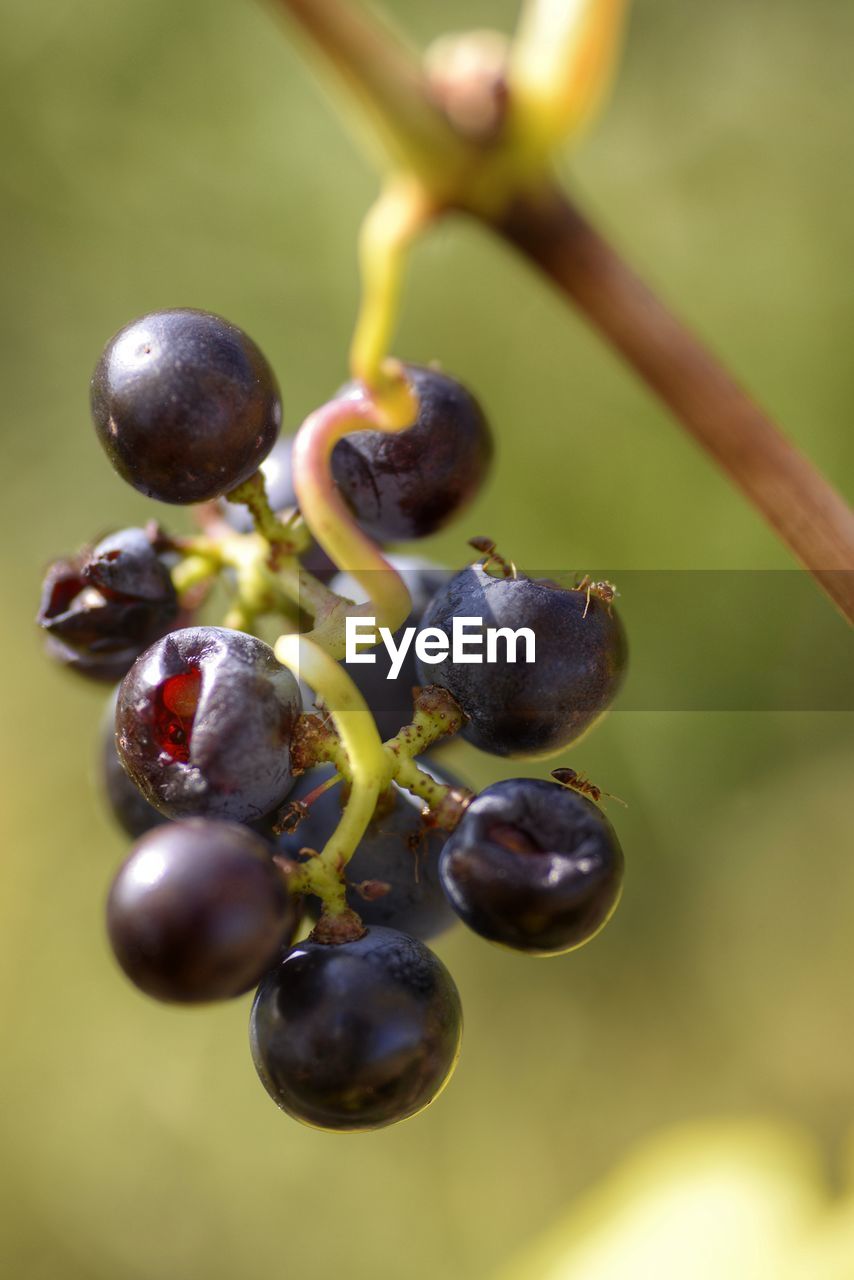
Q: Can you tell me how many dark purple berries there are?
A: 12